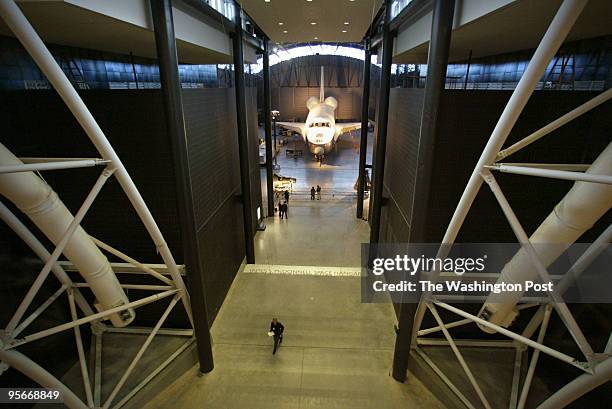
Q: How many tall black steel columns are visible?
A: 6